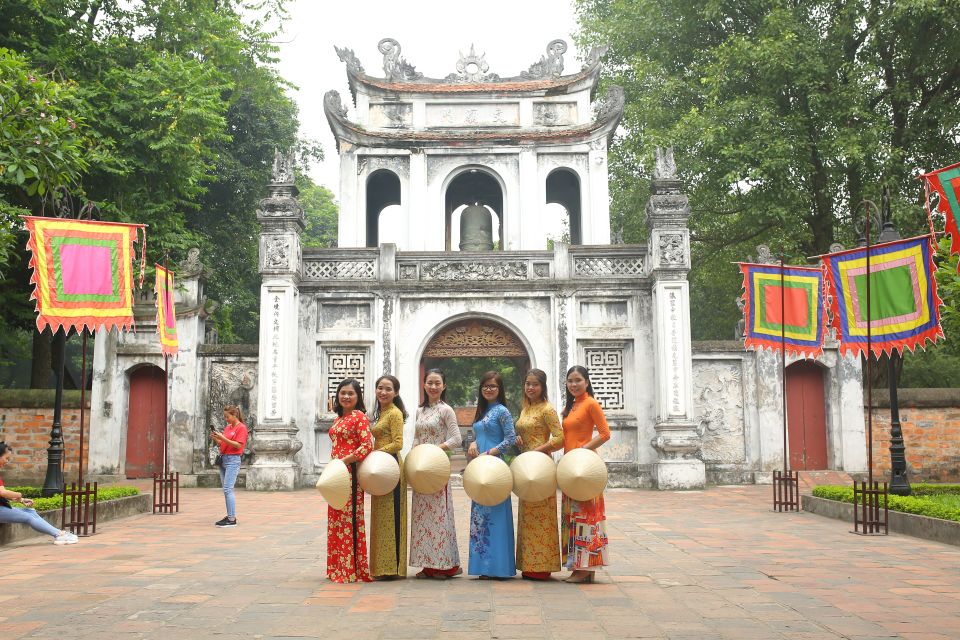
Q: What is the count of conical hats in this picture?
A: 6